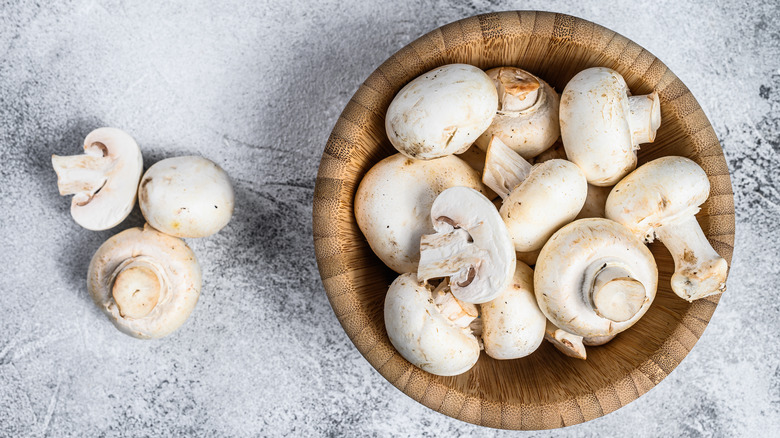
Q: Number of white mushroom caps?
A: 13